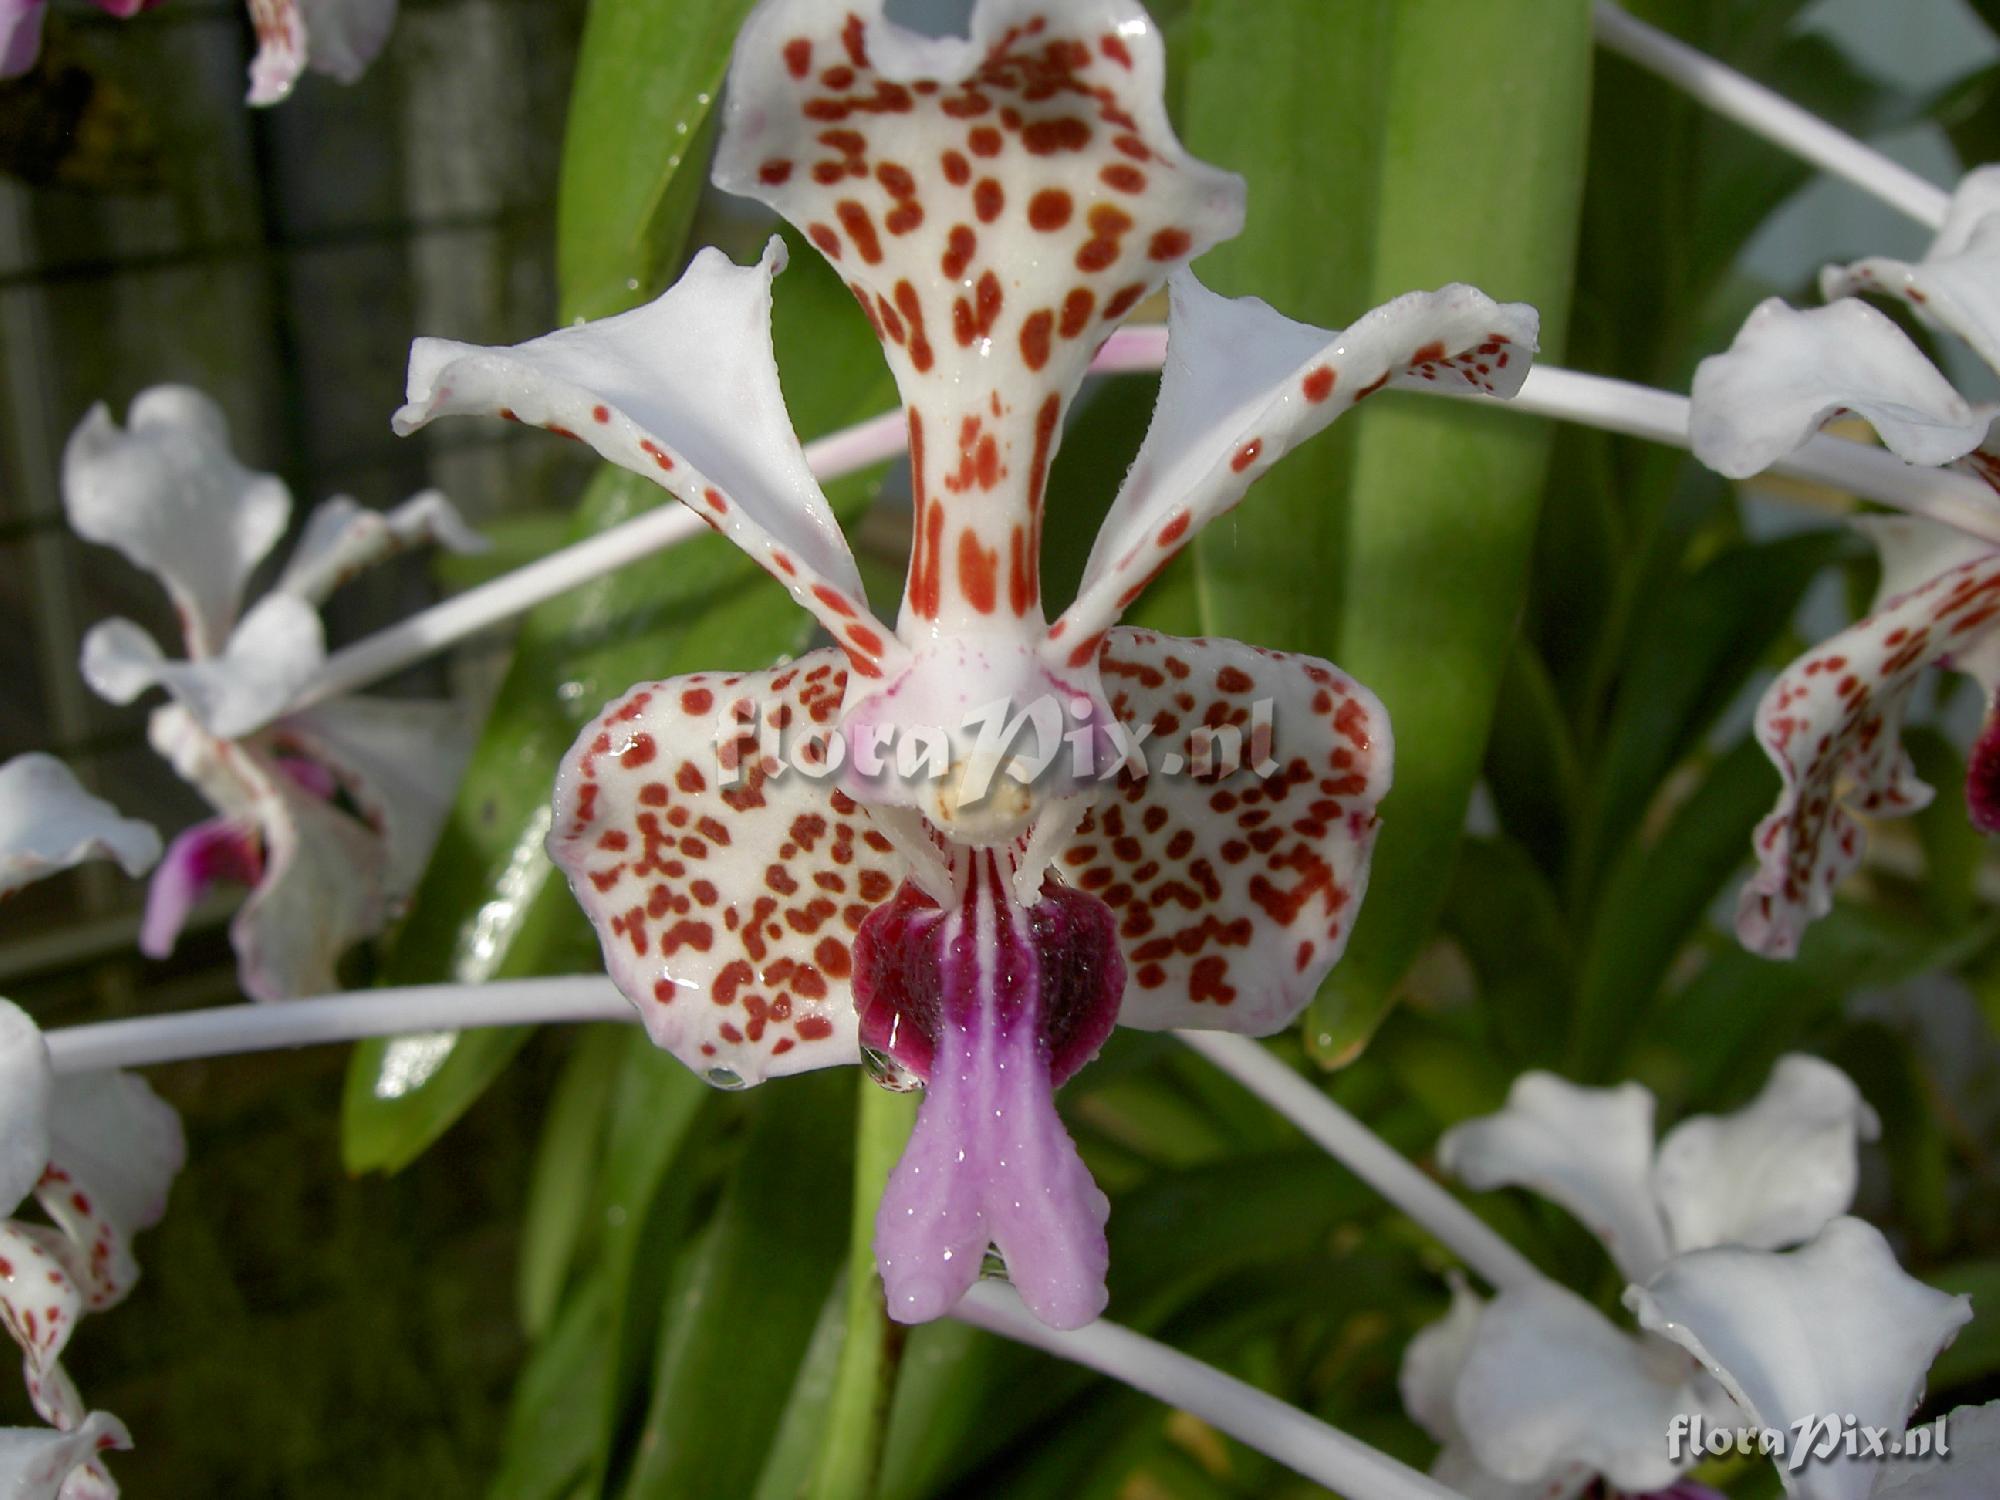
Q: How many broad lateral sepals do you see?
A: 2